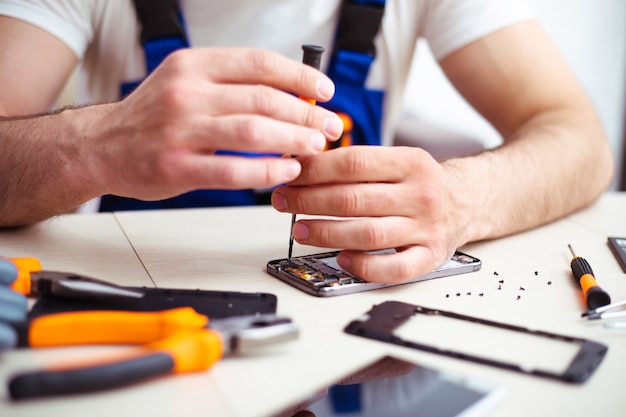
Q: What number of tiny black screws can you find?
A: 11